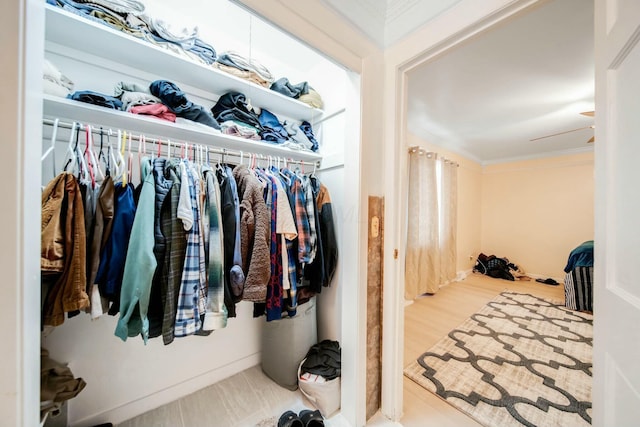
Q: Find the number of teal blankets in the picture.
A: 1